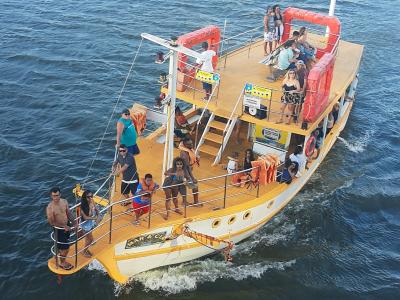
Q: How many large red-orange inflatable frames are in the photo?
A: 3